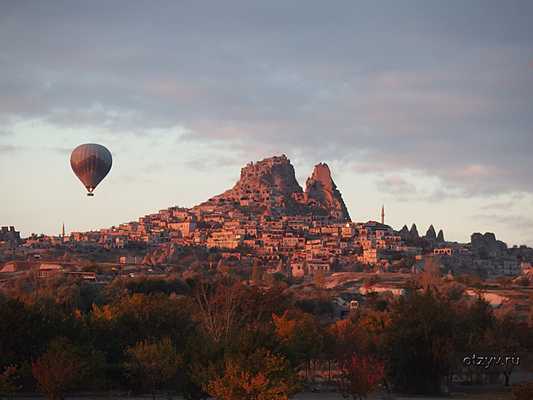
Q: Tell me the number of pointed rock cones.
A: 4